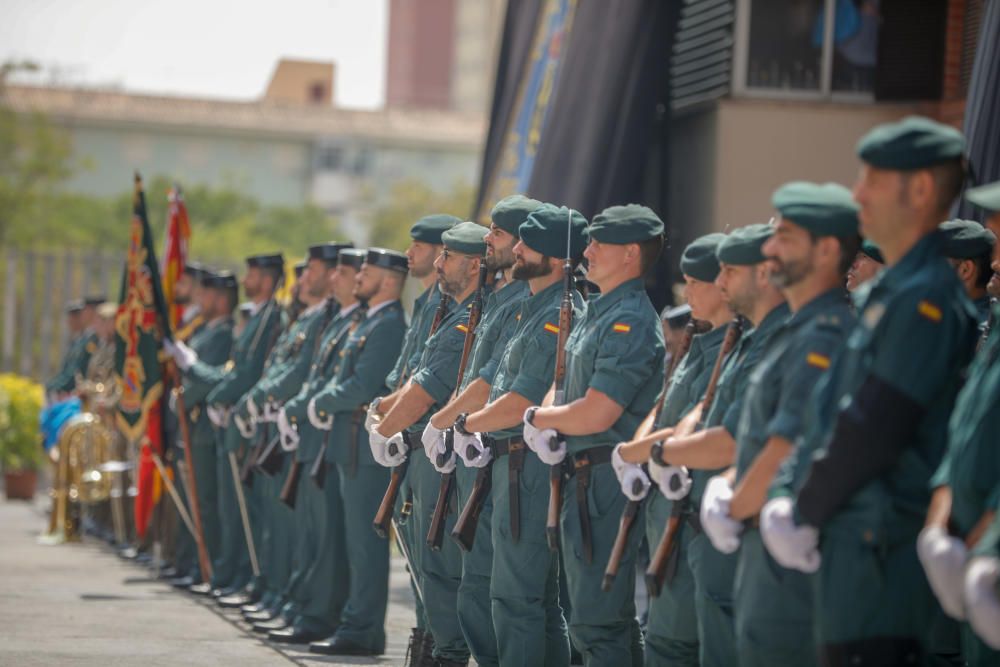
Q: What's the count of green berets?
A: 12